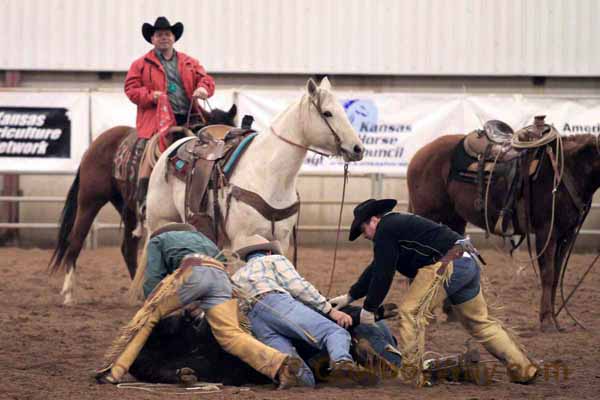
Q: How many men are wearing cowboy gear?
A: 4